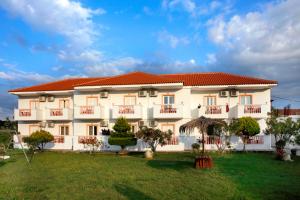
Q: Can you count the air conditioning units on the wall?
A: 12